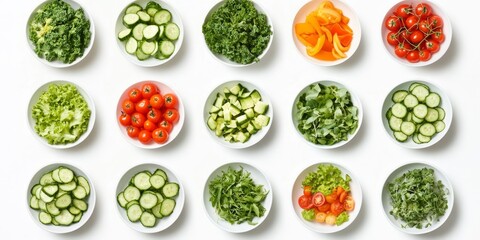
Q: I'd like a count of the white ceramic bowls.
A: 15